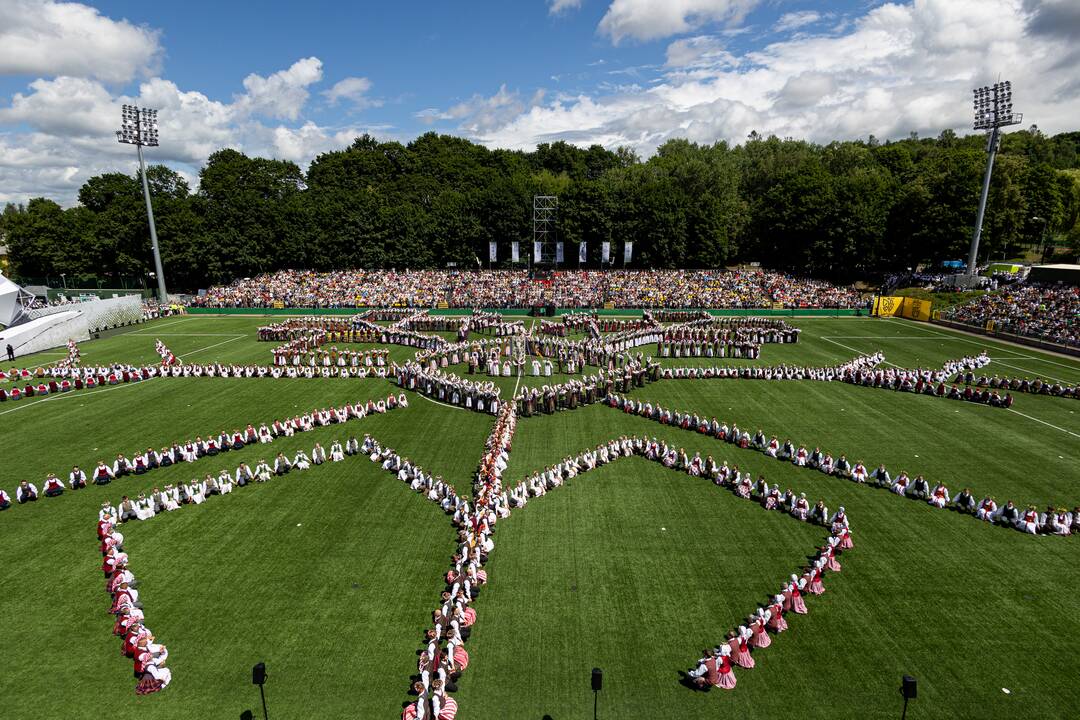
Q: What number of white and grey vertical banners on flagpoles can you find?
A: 7